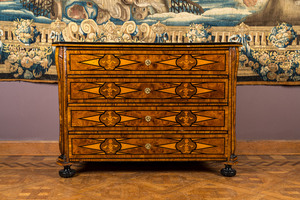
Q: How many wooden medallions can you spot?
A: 8